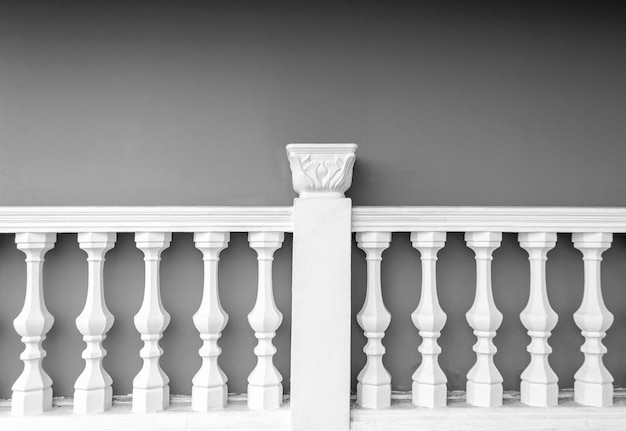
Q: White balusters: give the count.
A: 10